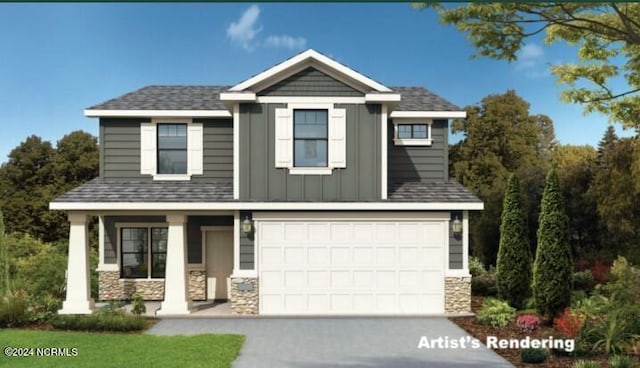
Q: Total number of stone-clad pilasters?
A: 2